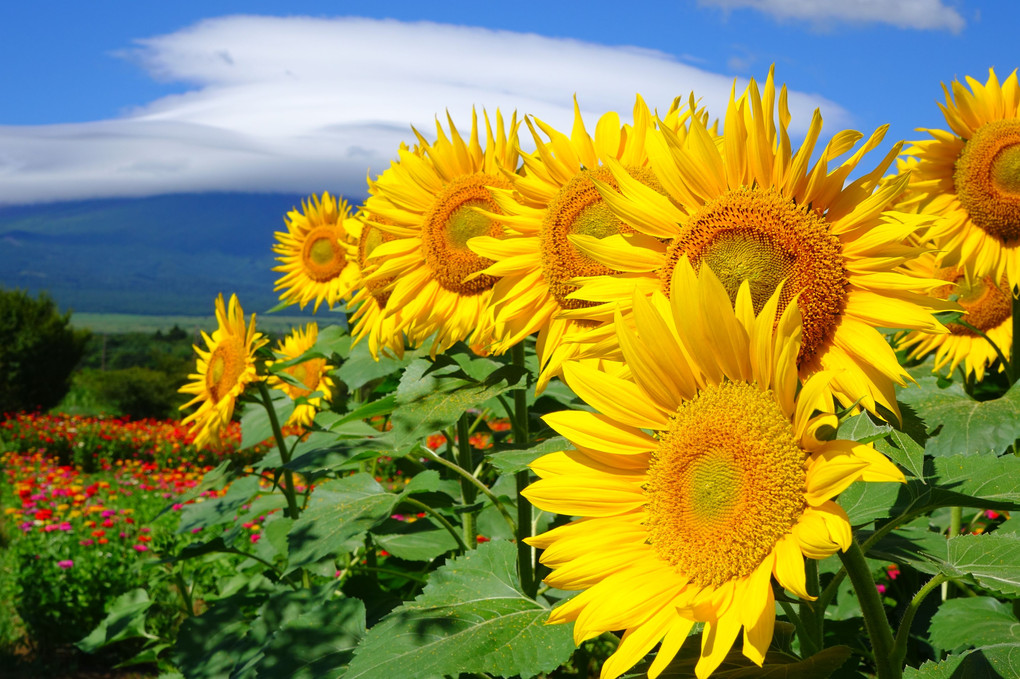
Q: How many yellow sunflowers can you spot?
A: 10